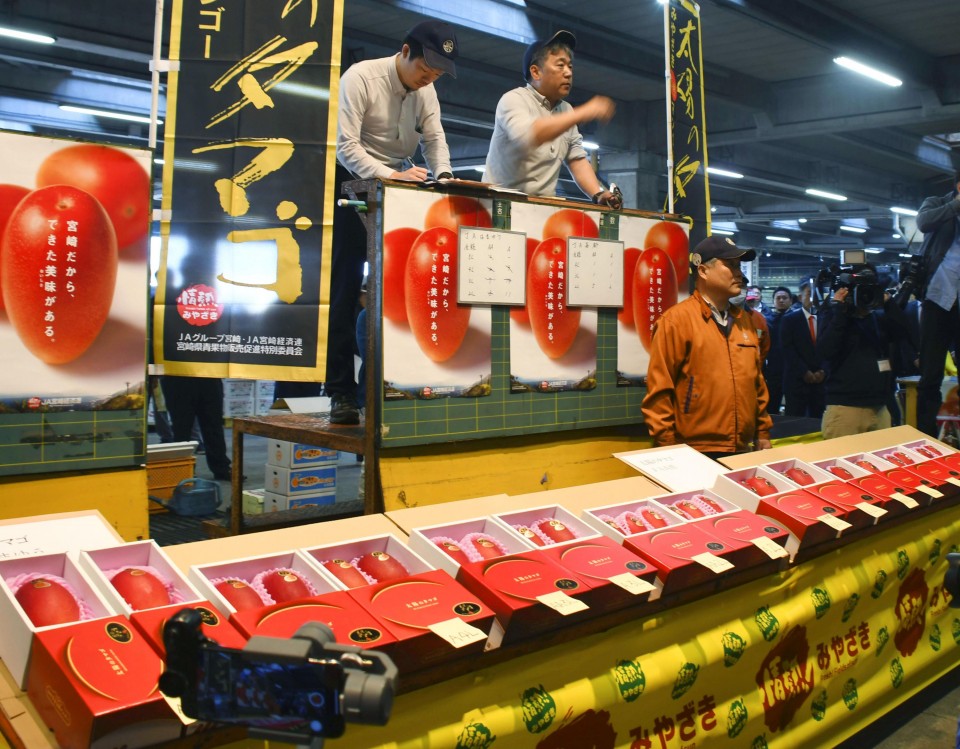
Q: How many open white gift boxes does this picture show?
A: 14